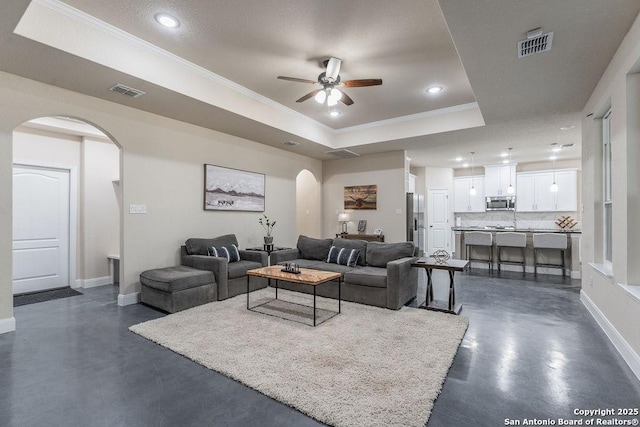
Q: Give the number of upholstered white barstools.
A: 3